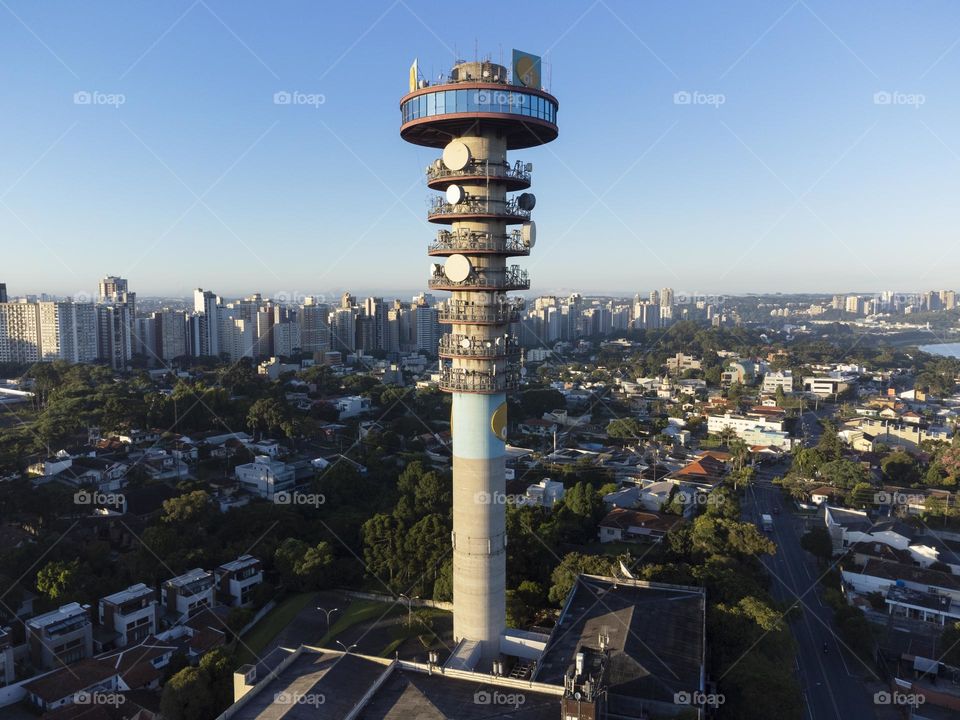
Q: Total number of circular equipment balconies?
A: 7